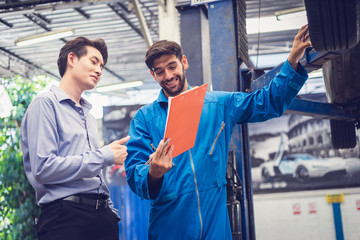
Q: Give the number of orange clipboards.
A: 1